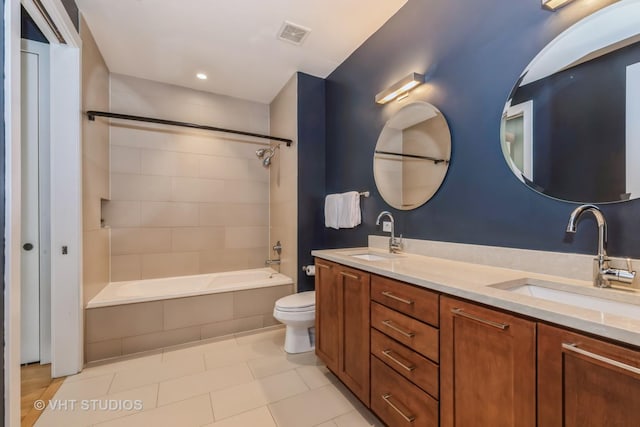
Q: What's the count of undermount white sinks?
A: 2